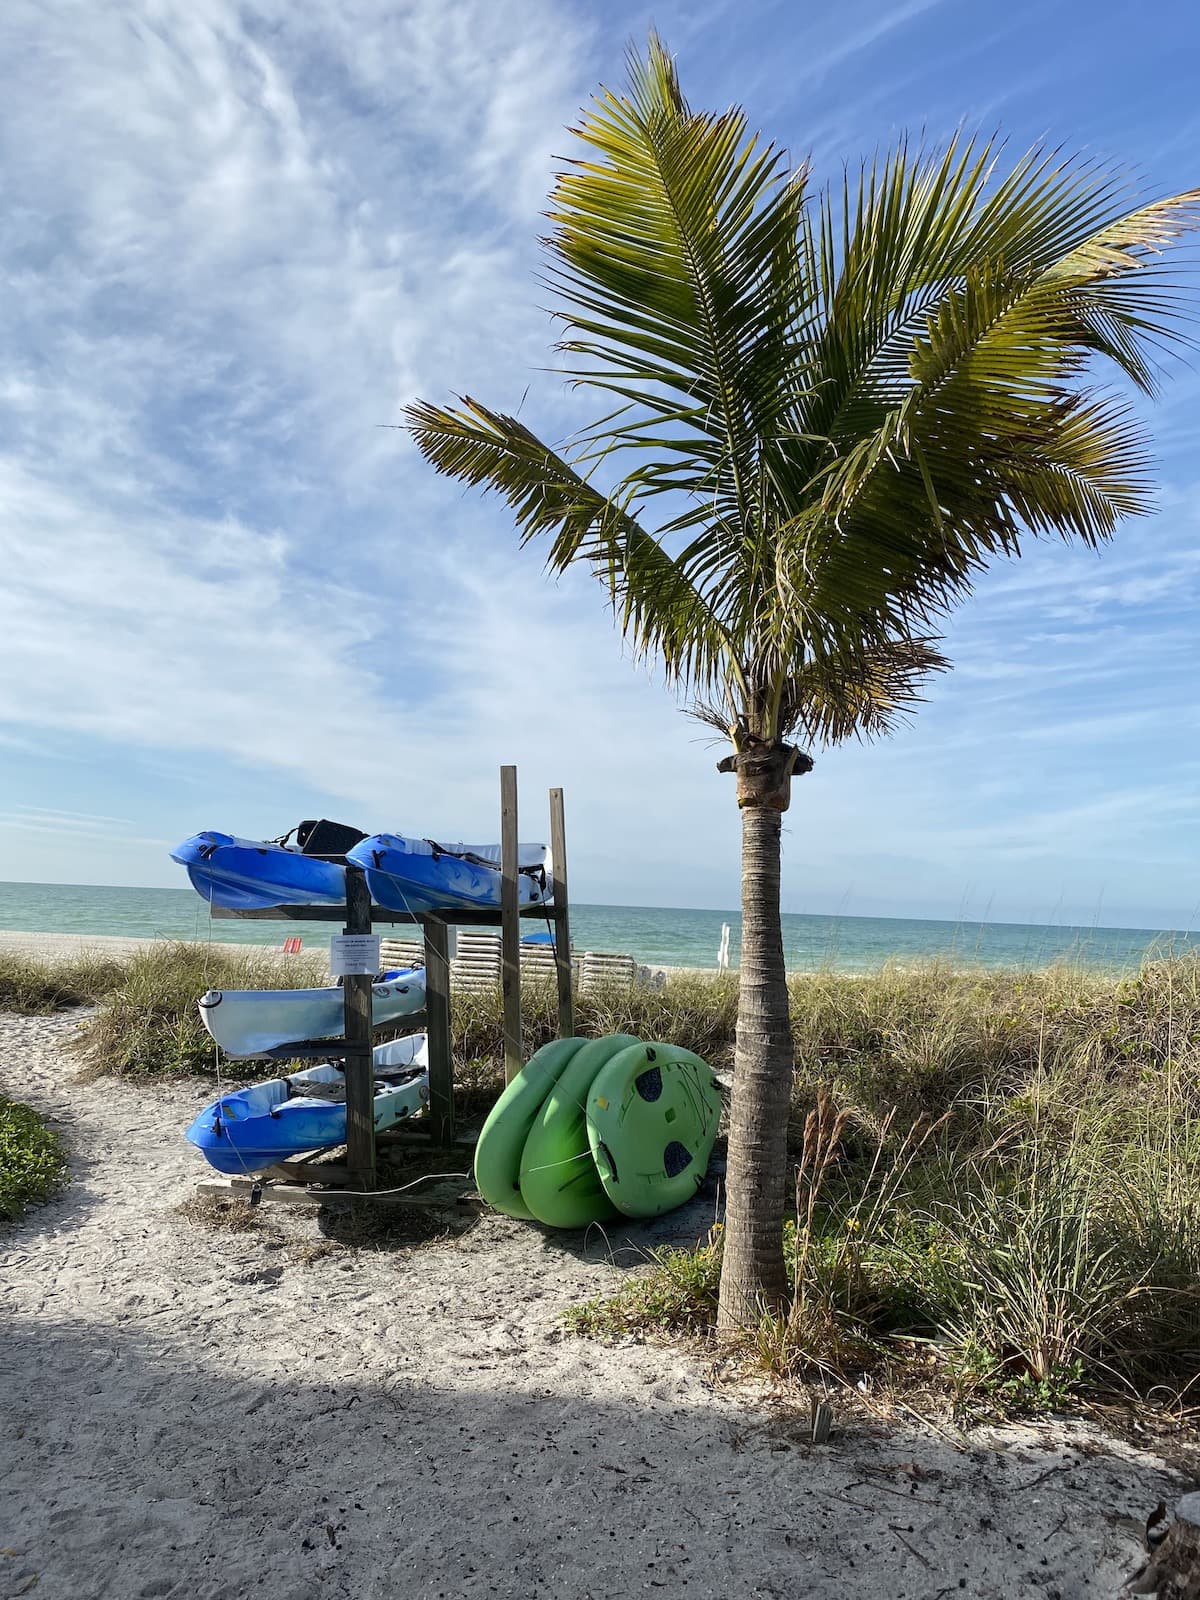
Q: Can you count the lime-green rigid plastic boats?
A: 3